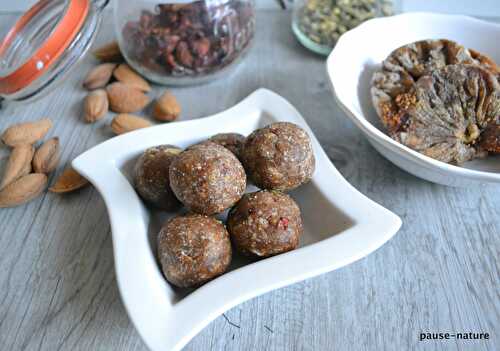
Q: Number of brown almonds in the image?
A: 12